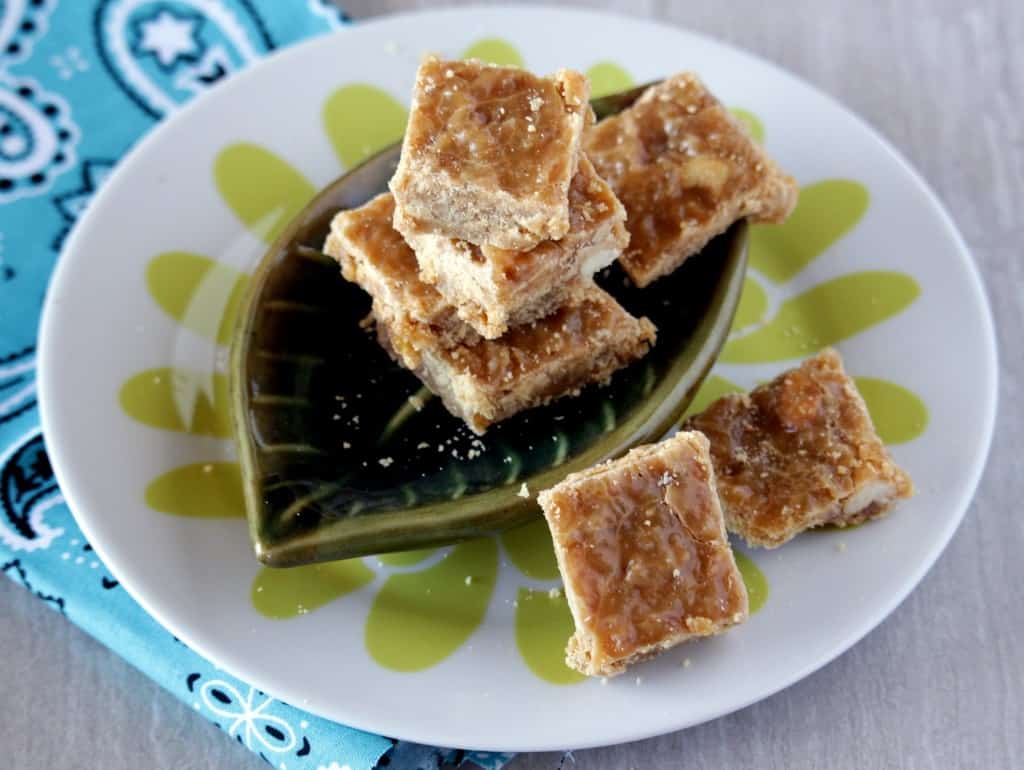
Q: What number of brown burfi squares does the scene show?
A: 7